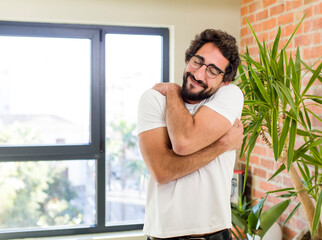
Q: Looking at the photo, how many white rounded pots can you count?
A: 1